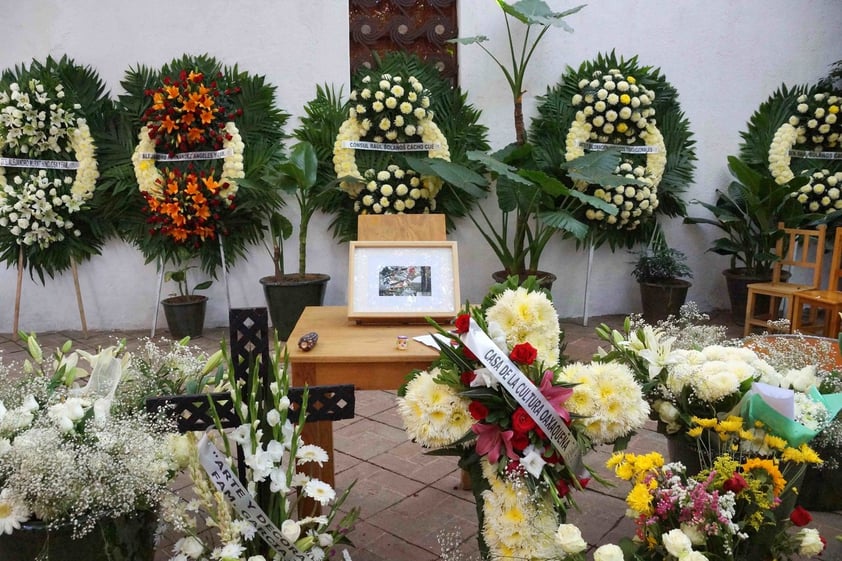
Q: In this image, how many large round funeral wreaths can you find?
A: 5